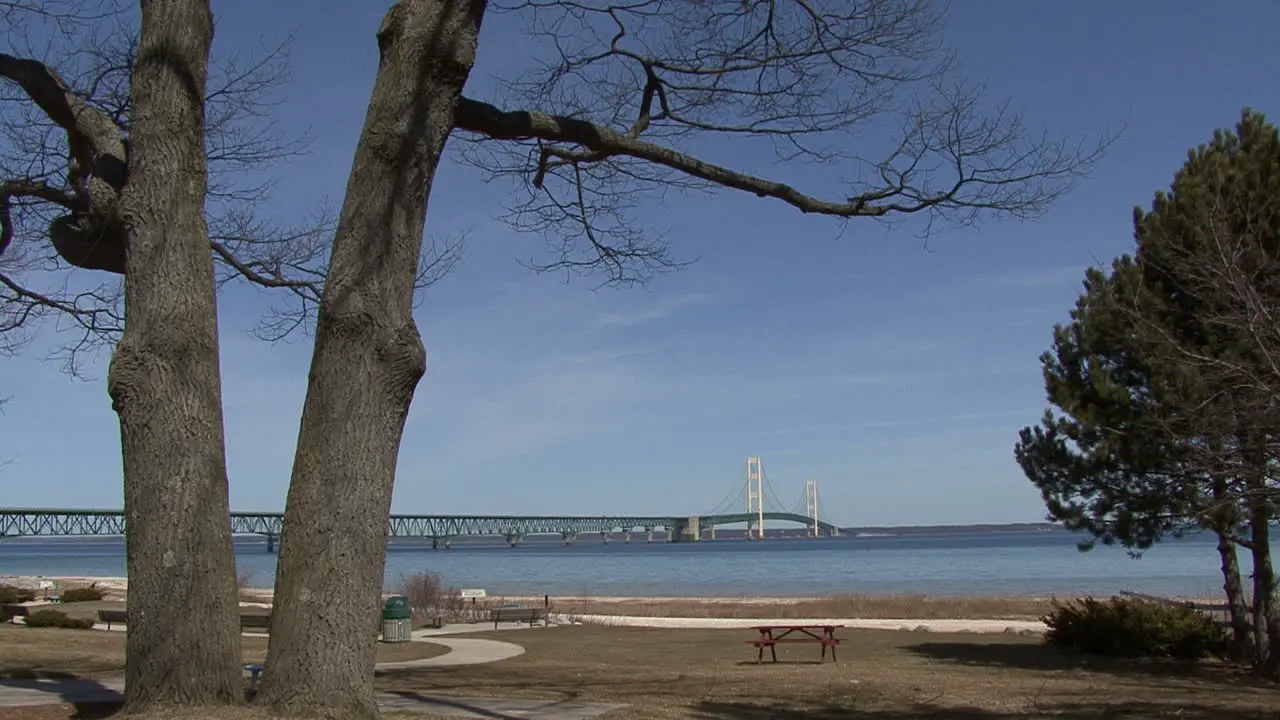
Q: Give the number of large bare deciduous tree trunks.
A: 2